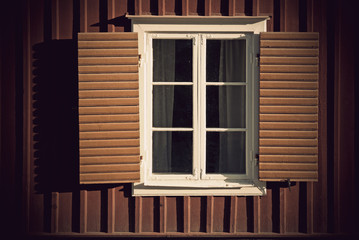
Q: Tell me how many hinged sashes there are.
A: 2